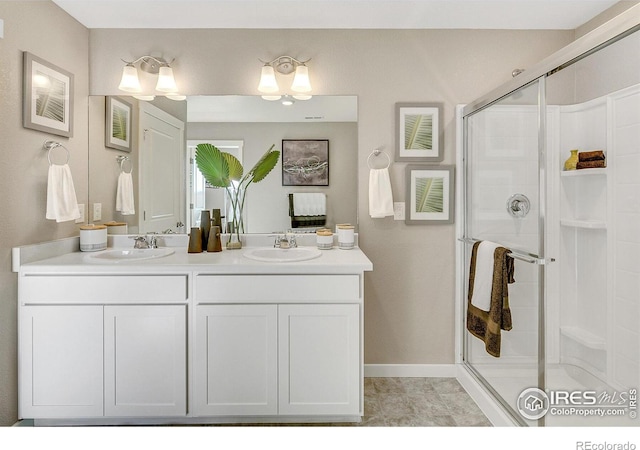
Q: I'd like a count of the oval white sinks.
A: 2